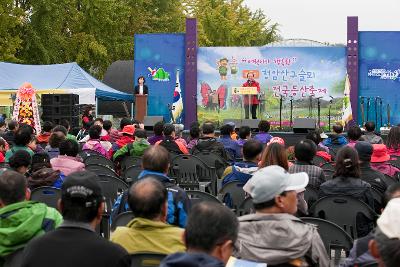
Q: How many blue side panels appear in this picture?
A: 2